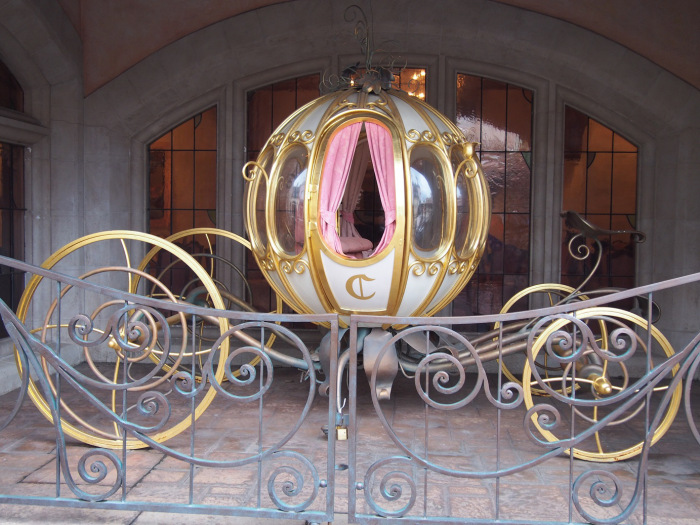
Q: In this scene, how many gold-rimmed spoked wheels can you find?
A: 4